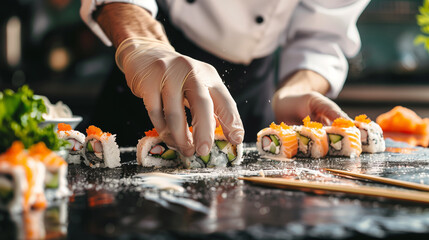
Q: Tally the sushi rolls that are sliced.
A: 11